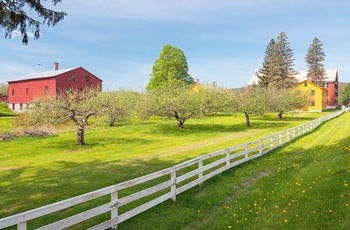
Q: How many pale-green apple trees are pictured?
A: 5